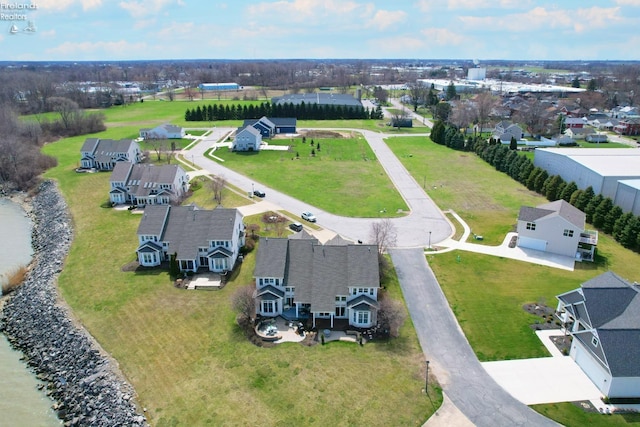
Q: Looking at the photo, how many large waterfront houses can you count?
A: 4